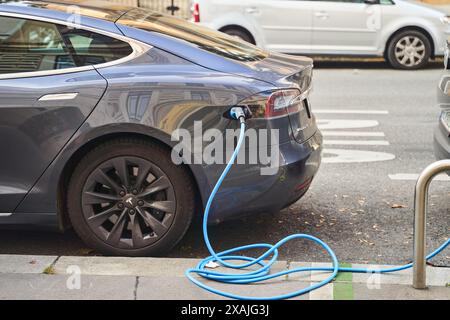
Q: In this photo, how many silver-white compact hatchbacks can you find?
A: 1